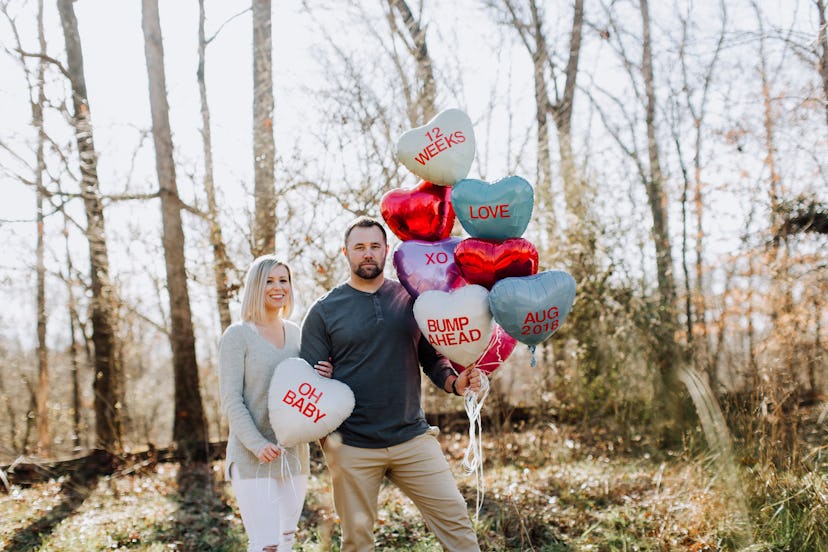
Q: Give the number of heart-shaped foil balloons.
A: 9